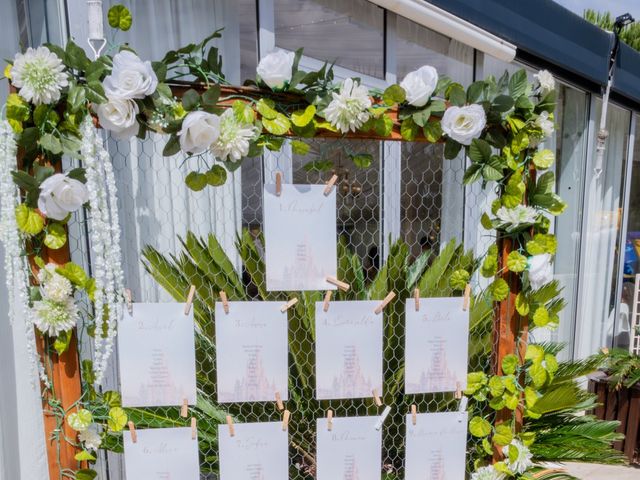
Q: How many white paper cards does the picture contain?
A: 9